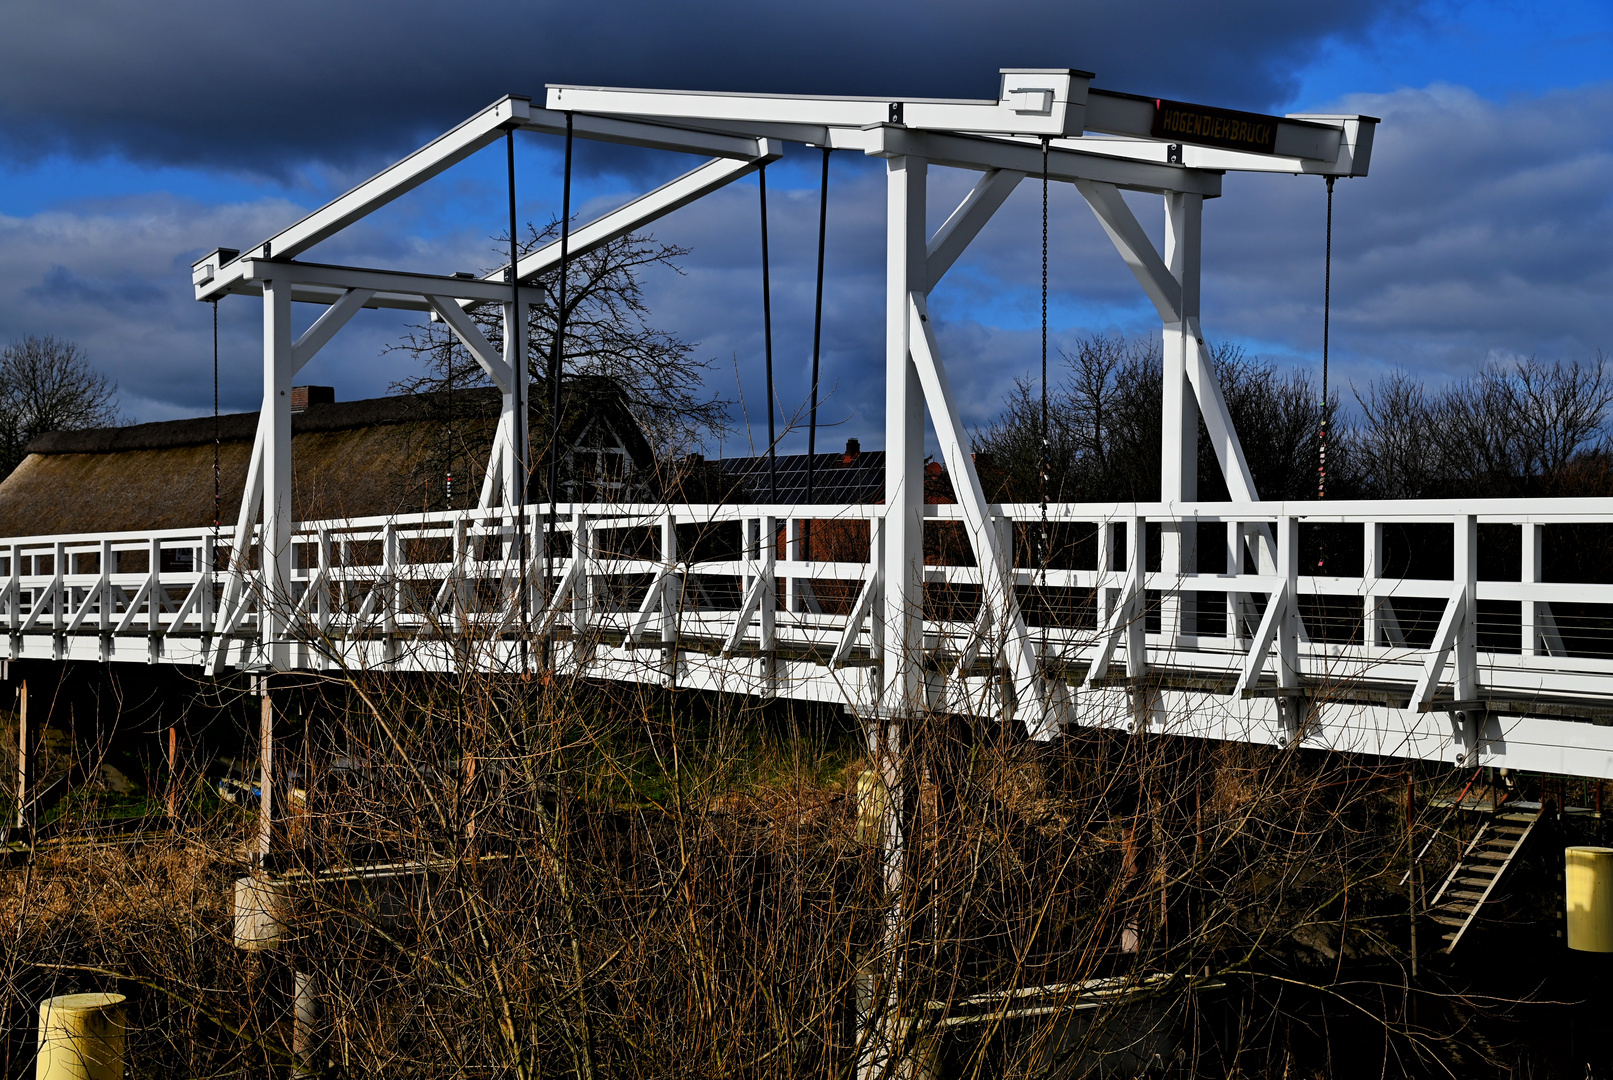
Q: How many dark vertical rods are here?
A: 4